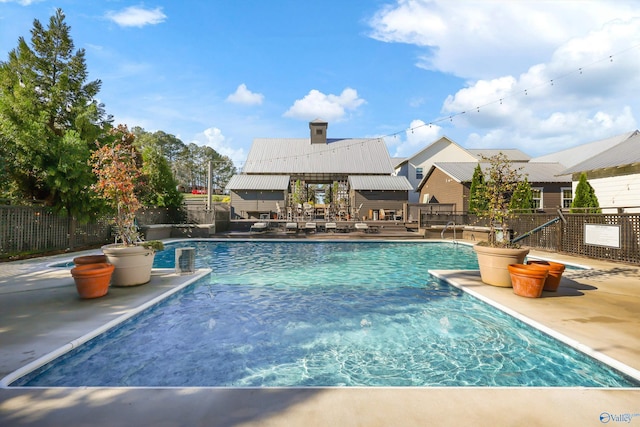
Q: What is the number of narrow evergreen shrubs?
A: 3